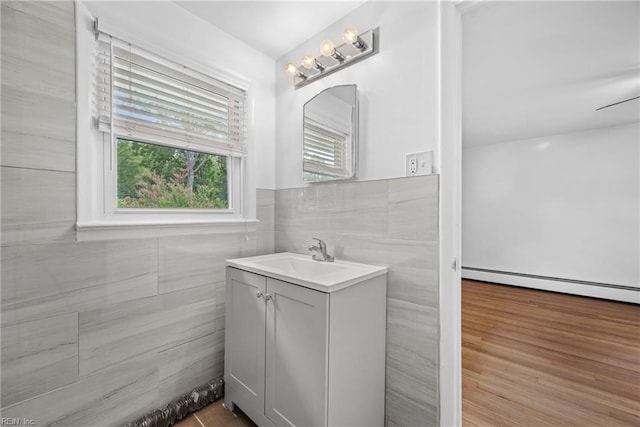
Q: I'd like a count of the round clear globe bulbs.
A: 4